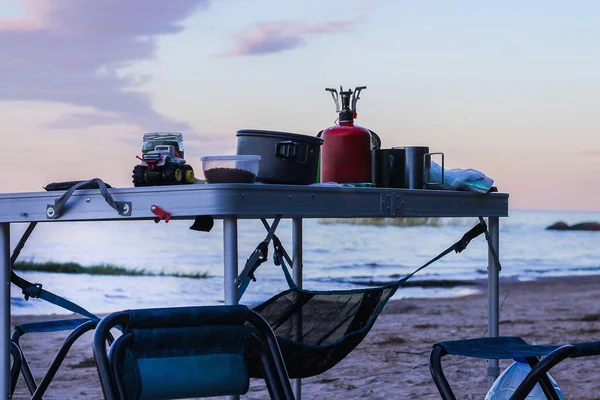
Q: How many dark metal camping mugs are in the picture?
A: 2